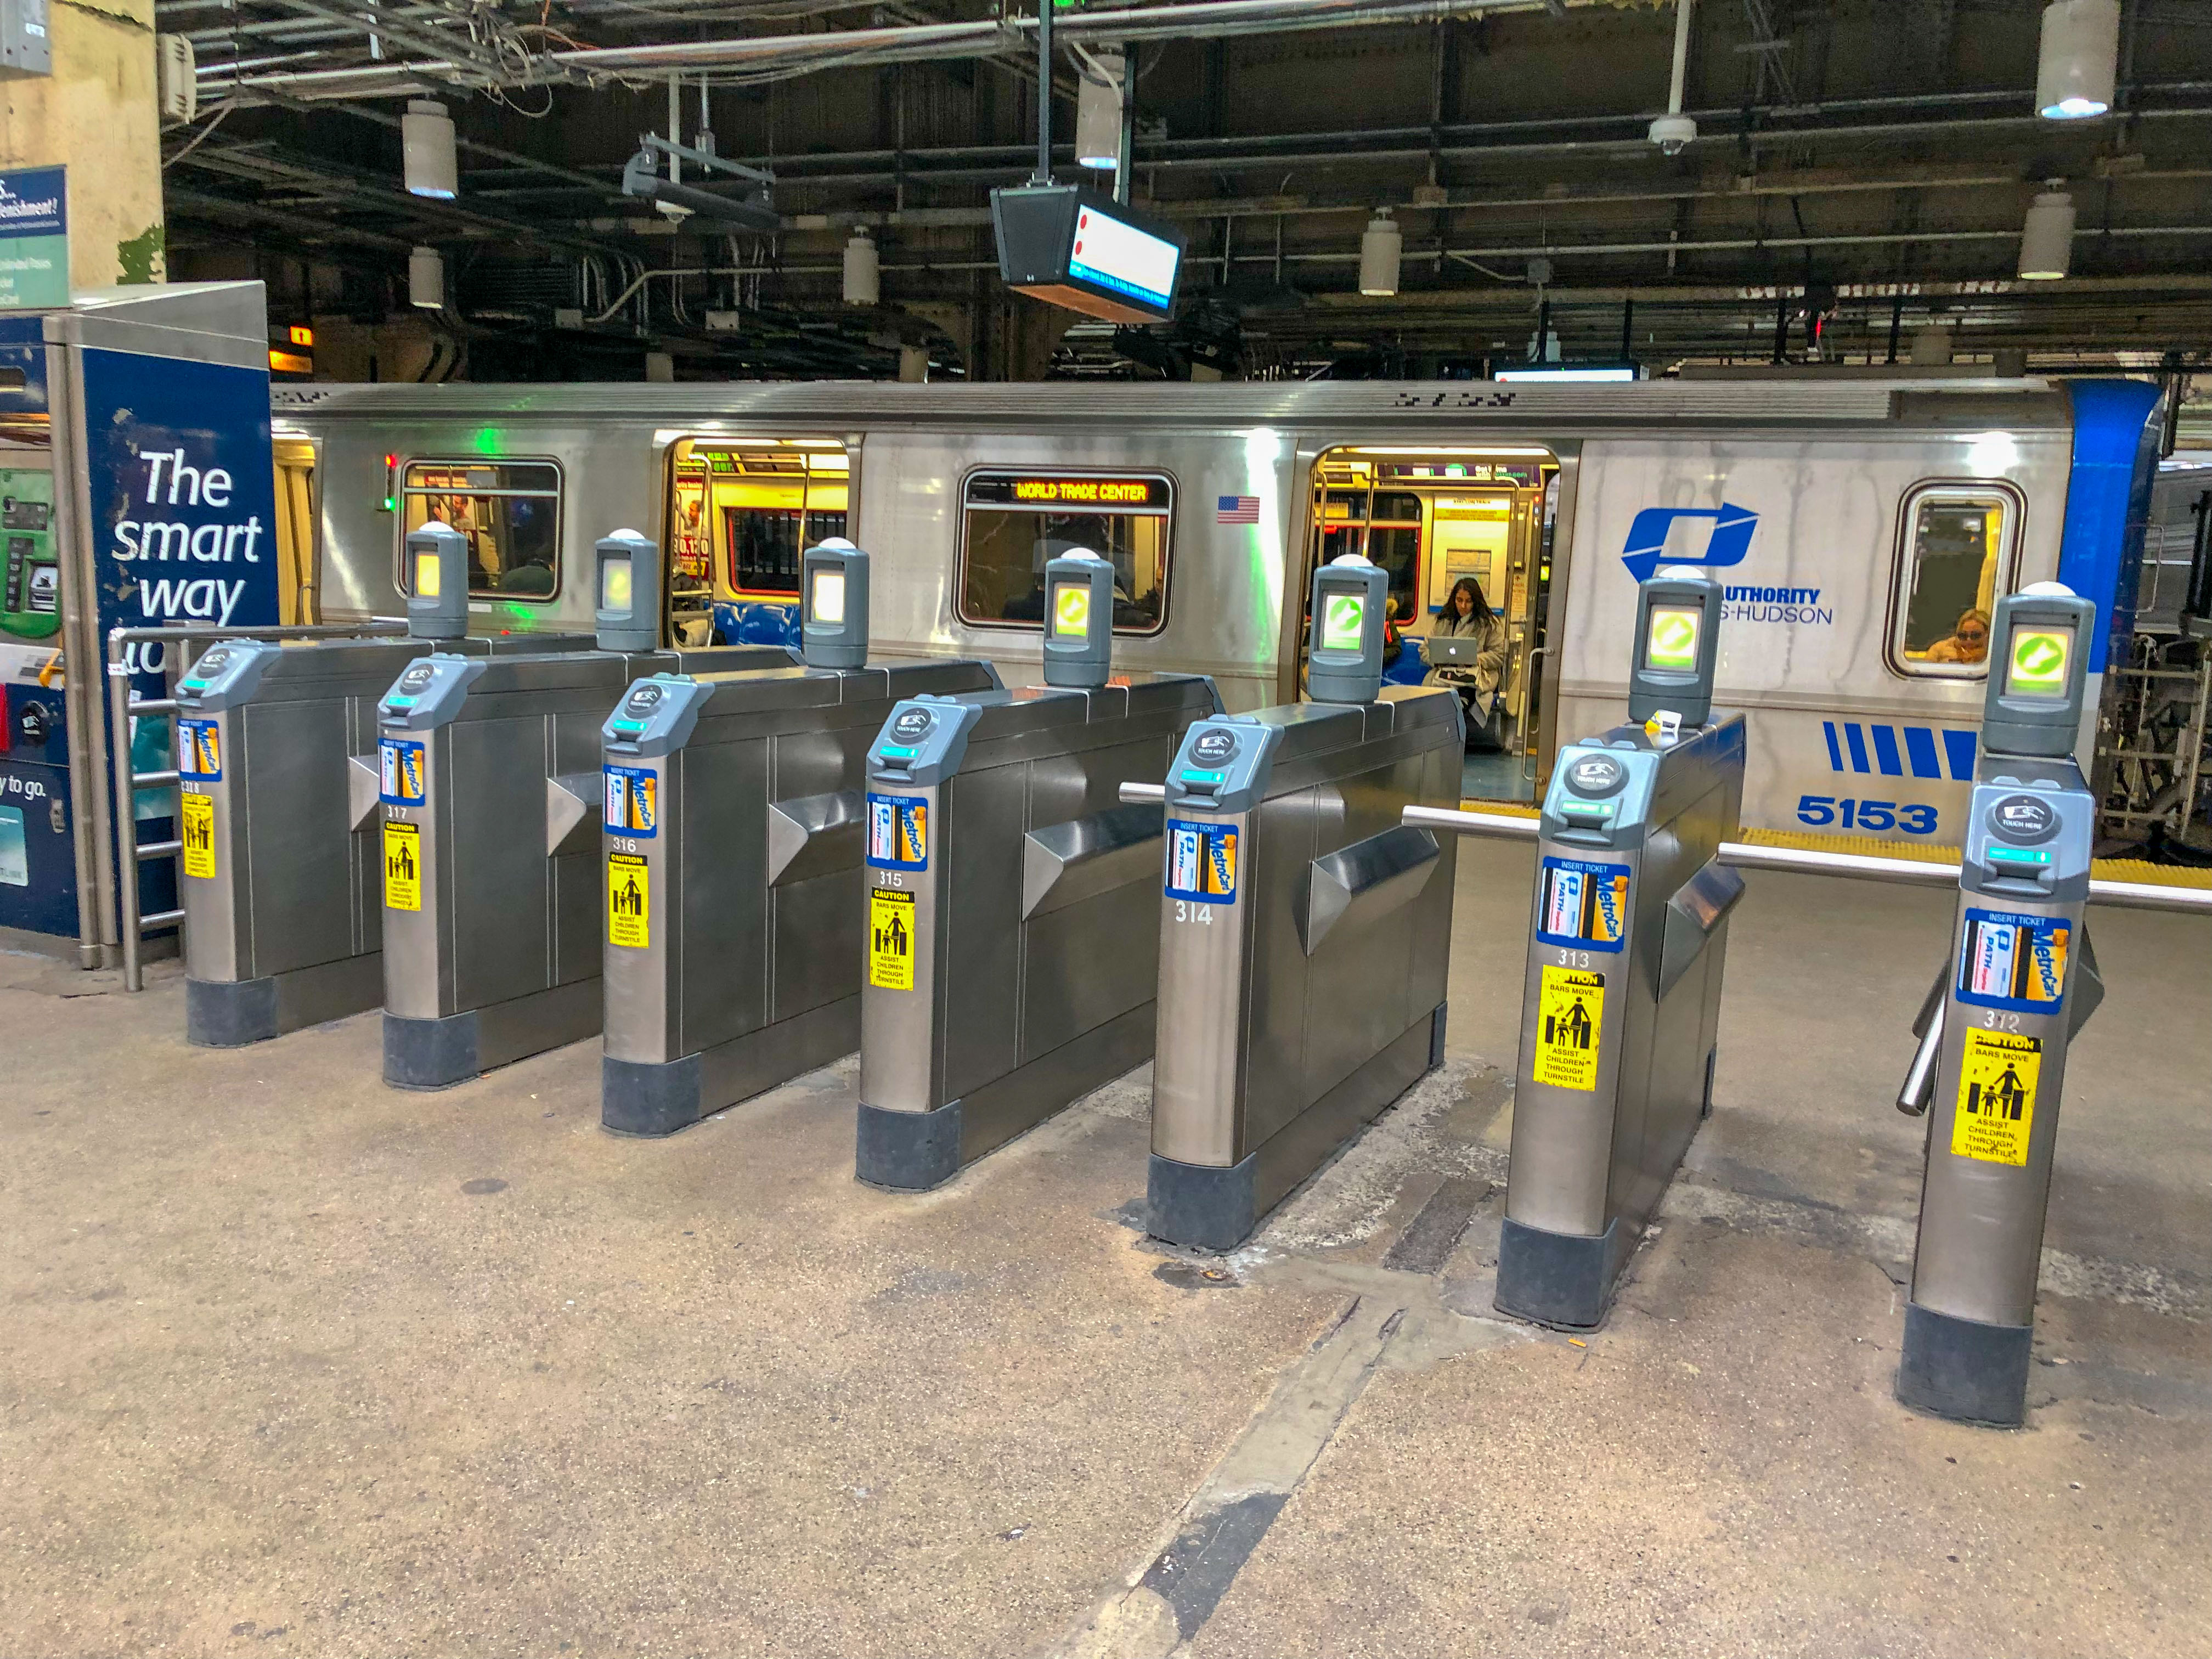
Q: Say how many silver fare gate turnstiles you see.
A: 7